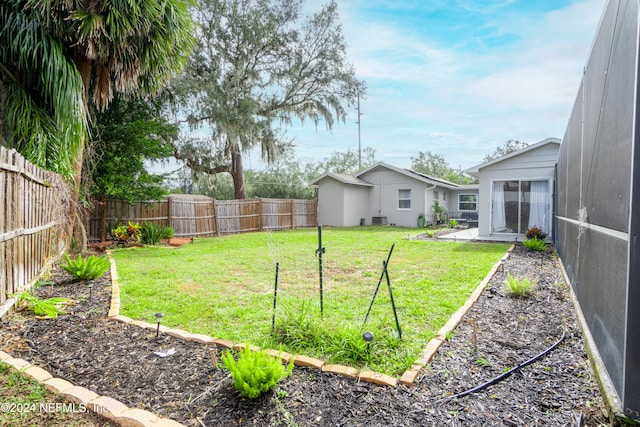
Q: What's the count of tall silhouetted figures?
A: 0